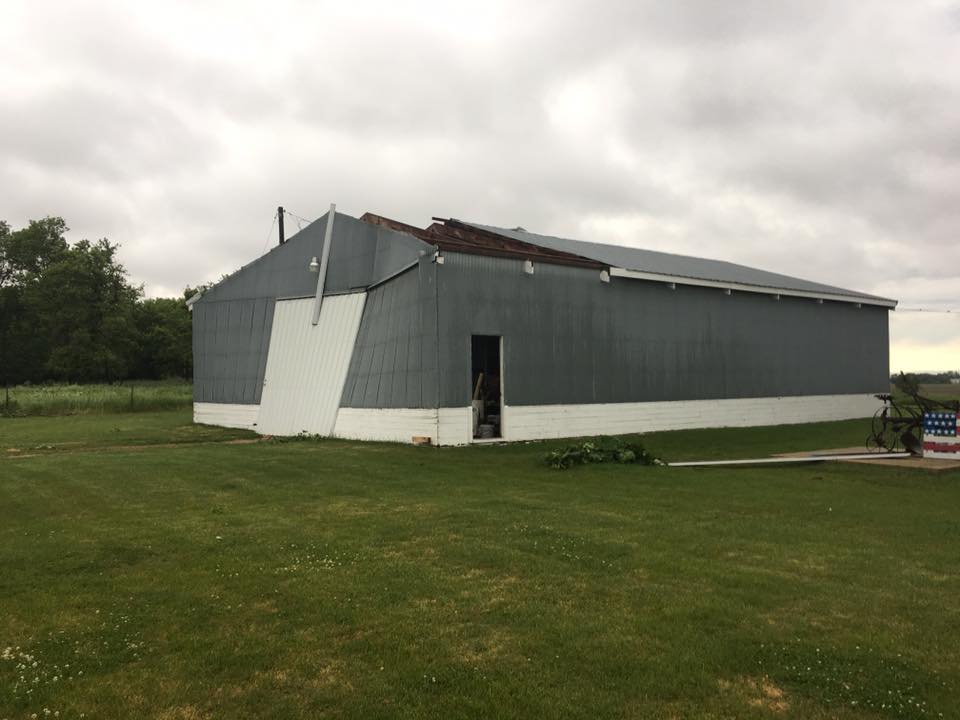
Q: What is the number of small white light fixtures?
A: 1